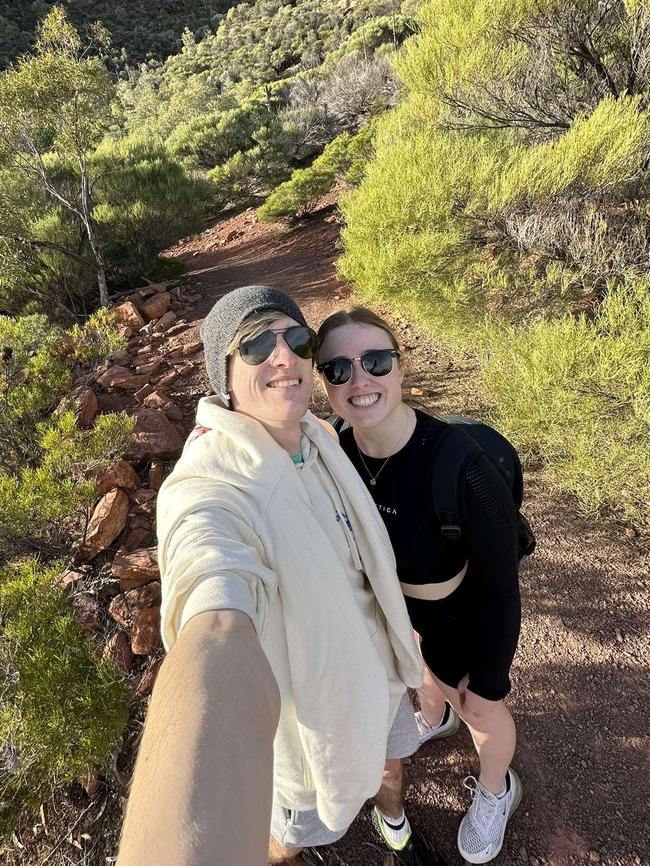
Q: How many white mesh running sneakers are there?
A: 2